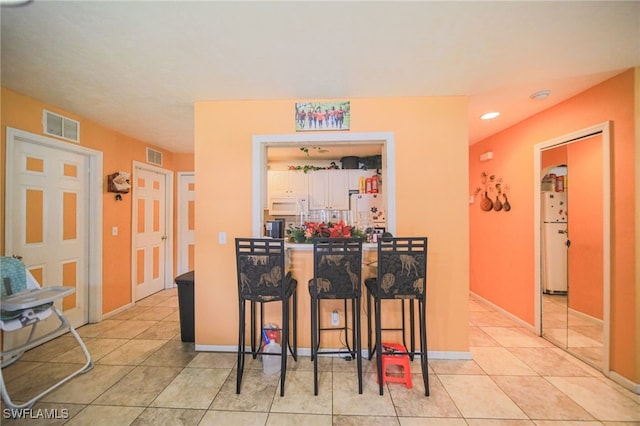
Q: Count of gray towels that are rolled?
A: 0